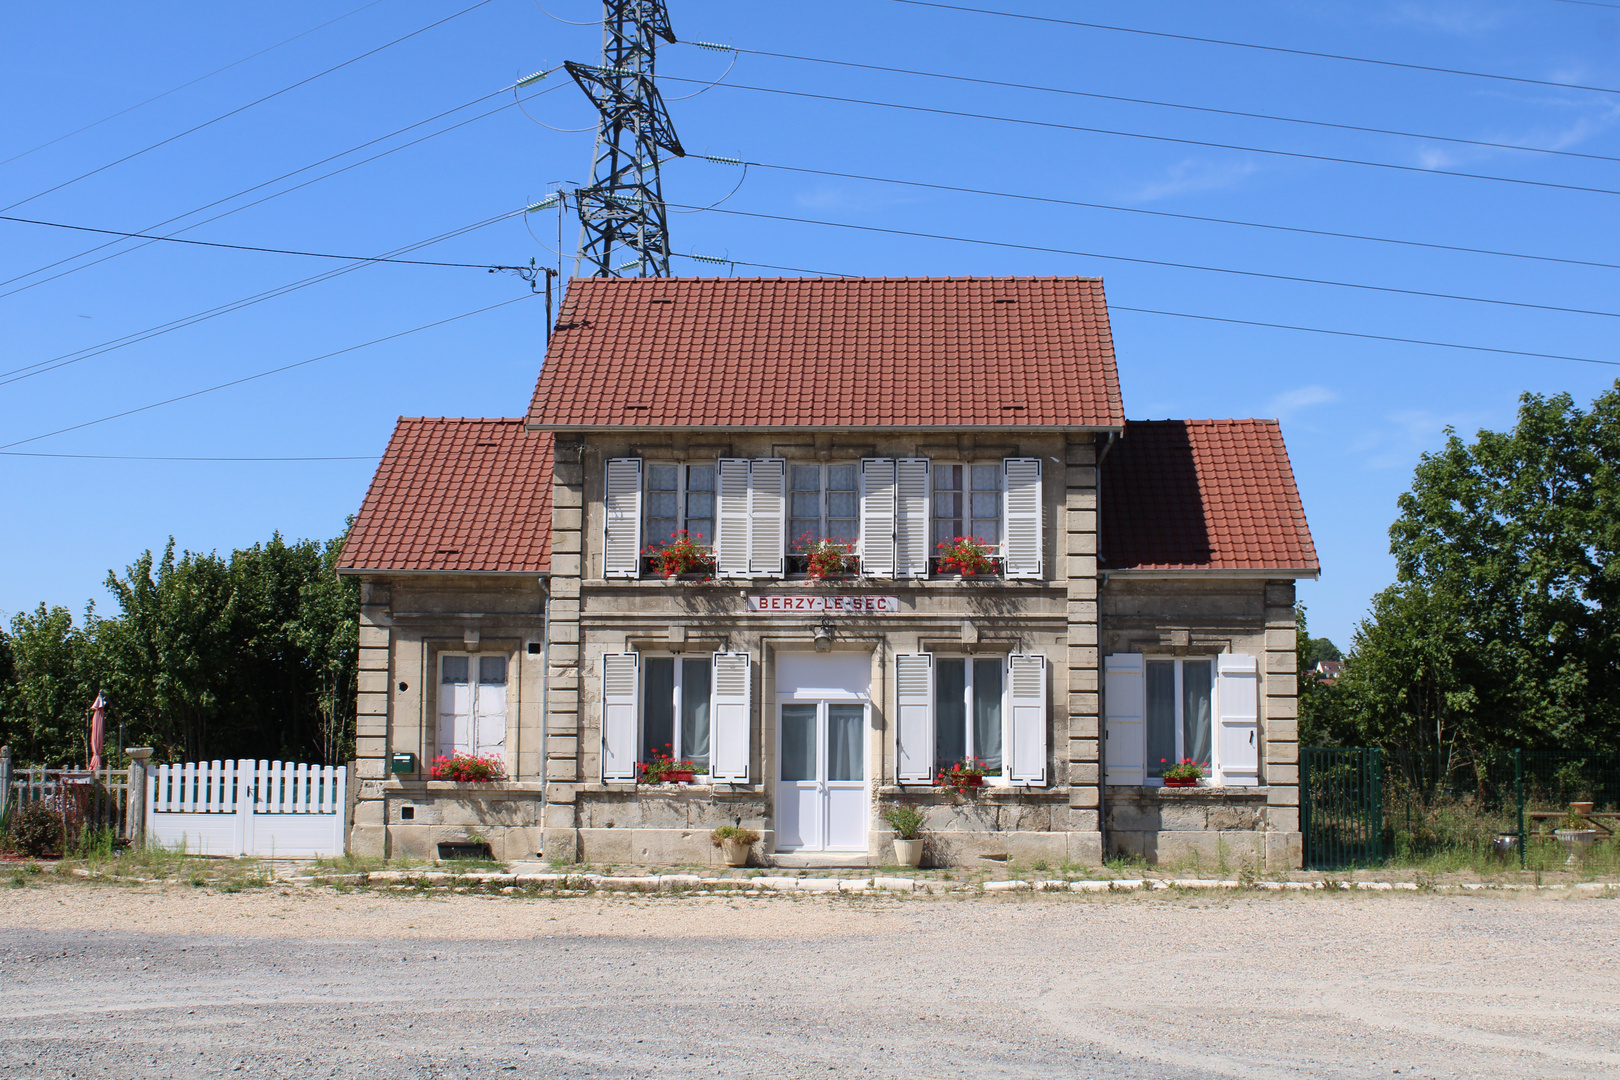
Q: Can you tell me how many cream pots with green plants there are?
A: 2